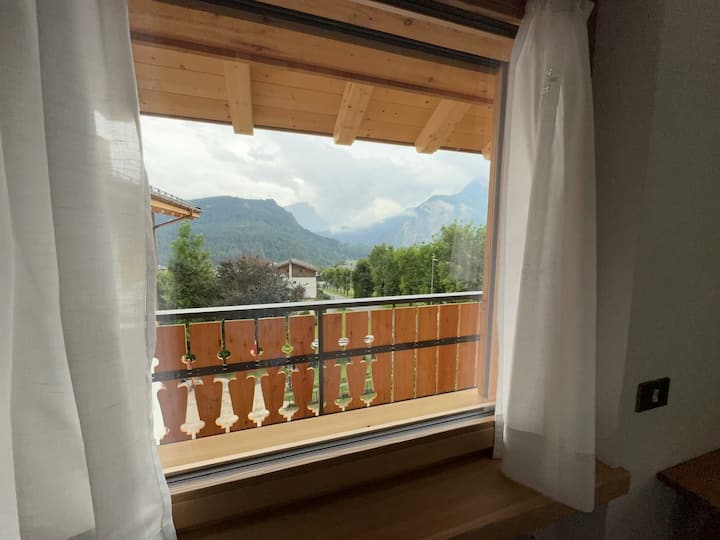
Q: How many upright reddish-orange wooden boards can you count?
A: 12